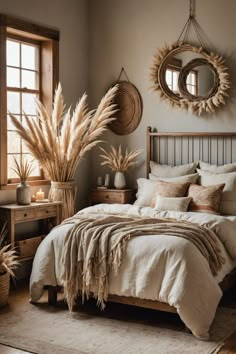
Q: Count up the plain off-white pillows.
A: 6